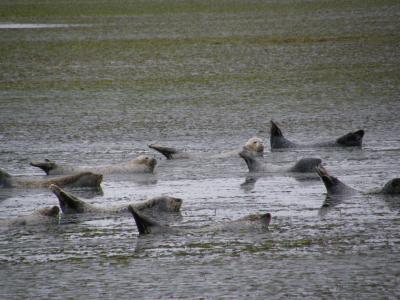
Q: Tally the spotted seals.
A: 9